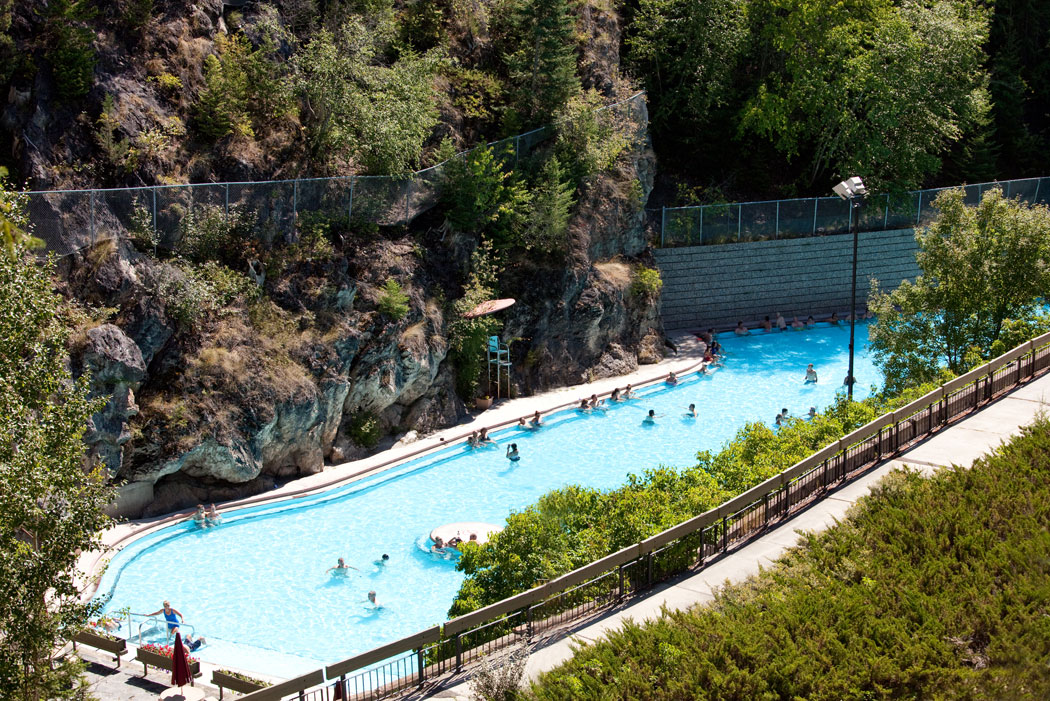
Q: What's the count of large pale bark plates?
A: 0